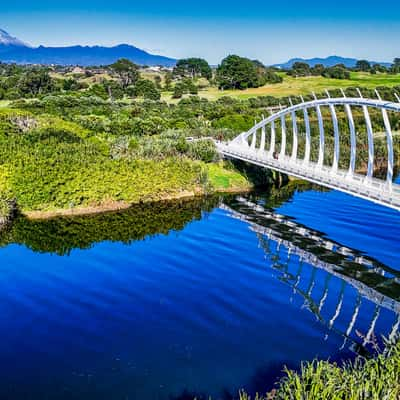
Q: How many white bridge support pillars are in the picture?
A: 11